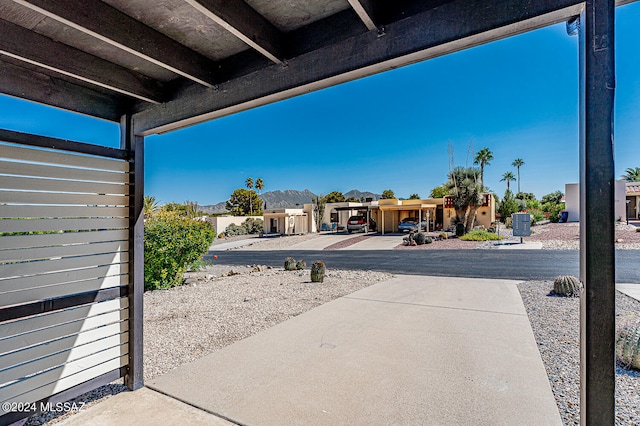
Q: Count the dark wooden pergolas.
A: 1